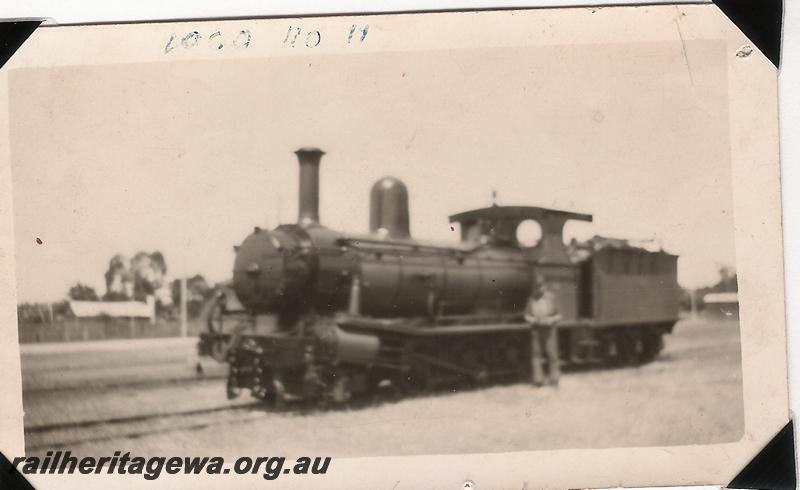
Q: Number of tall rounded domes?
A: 1